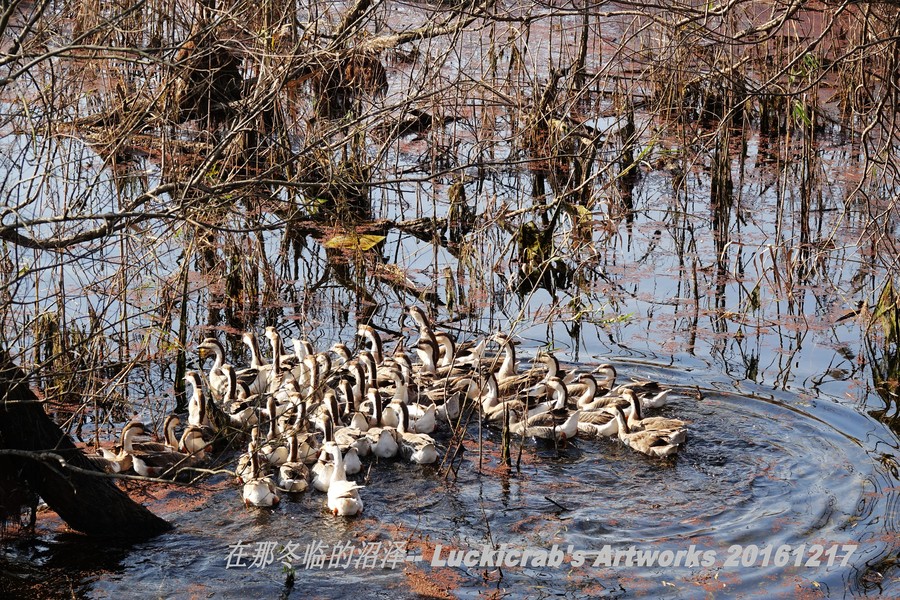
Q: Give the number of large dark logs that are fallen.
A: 1